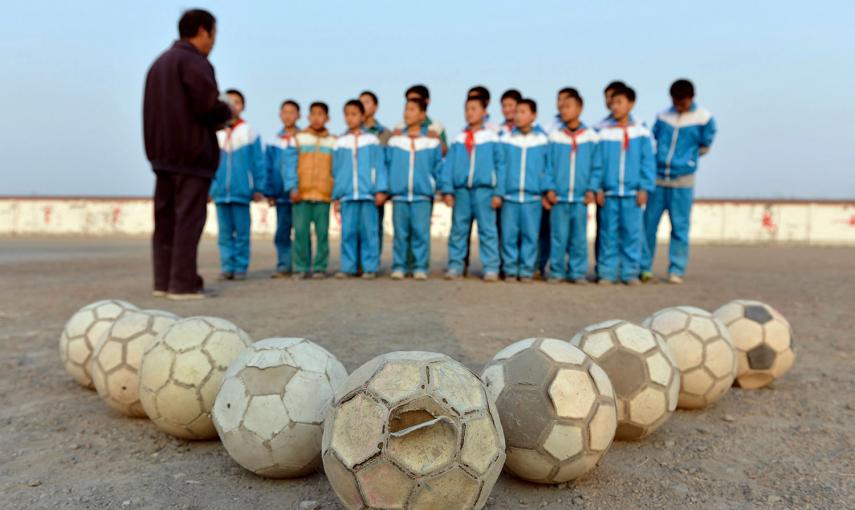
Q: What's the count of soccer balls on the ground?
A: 9